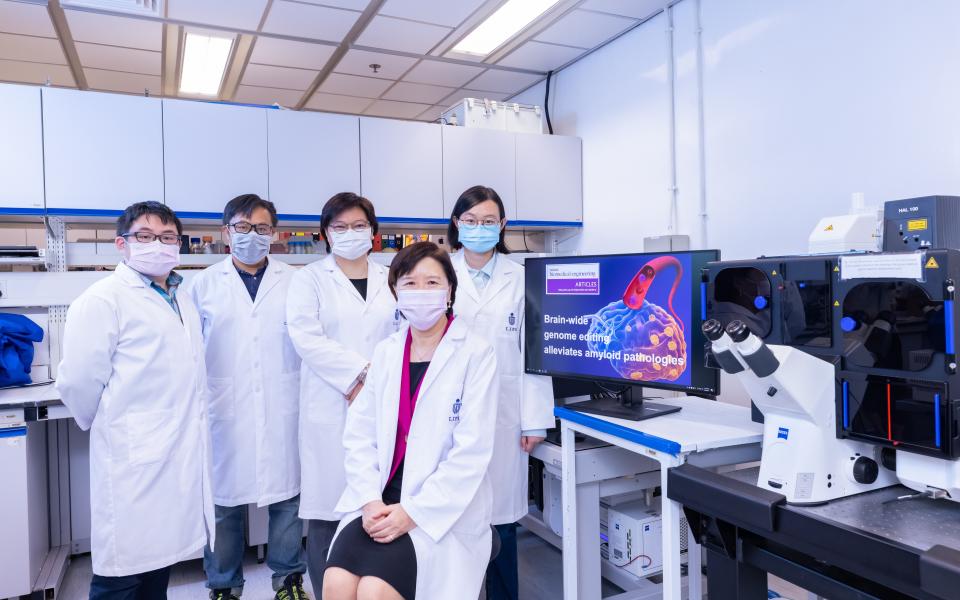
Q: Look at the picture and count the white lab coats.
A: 5